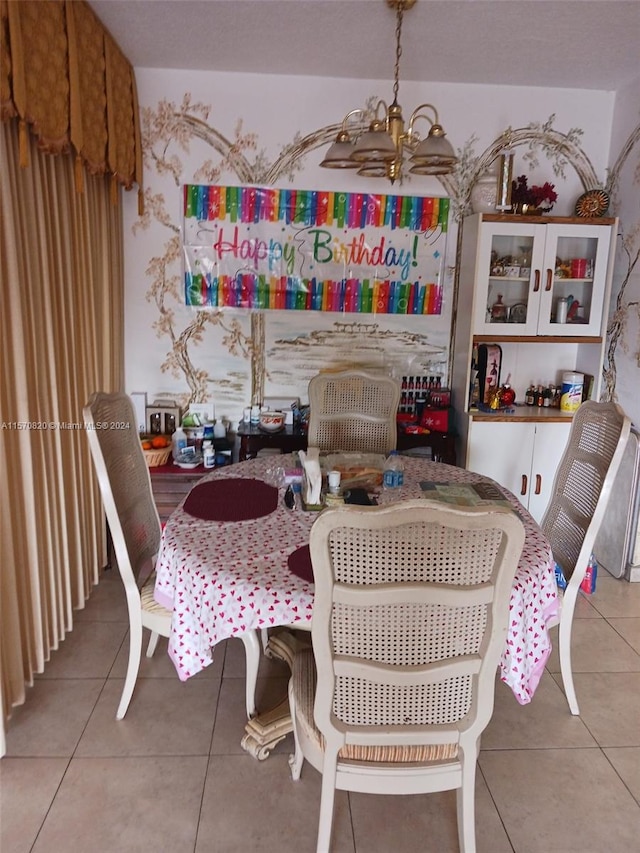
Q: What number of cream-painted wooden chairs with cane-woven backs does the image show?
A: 4